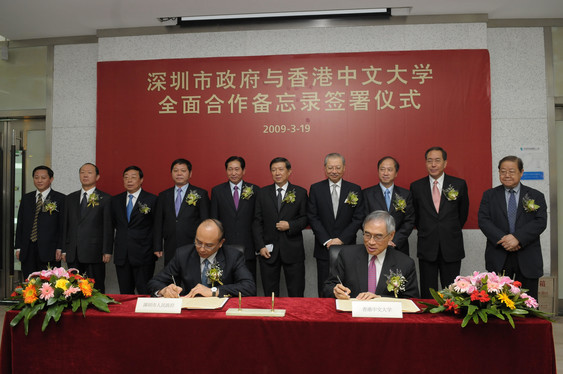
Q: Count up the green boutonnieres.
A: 12